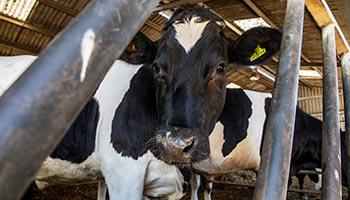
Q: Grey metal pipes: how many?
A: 4